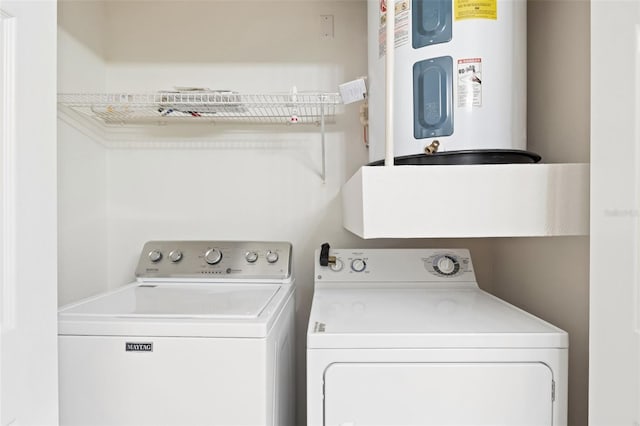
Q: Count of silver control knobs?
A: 5